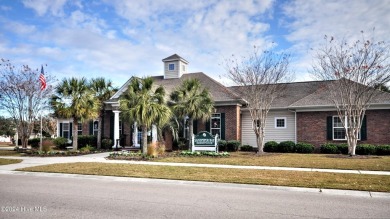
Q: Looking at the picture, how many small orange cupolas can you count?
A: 0